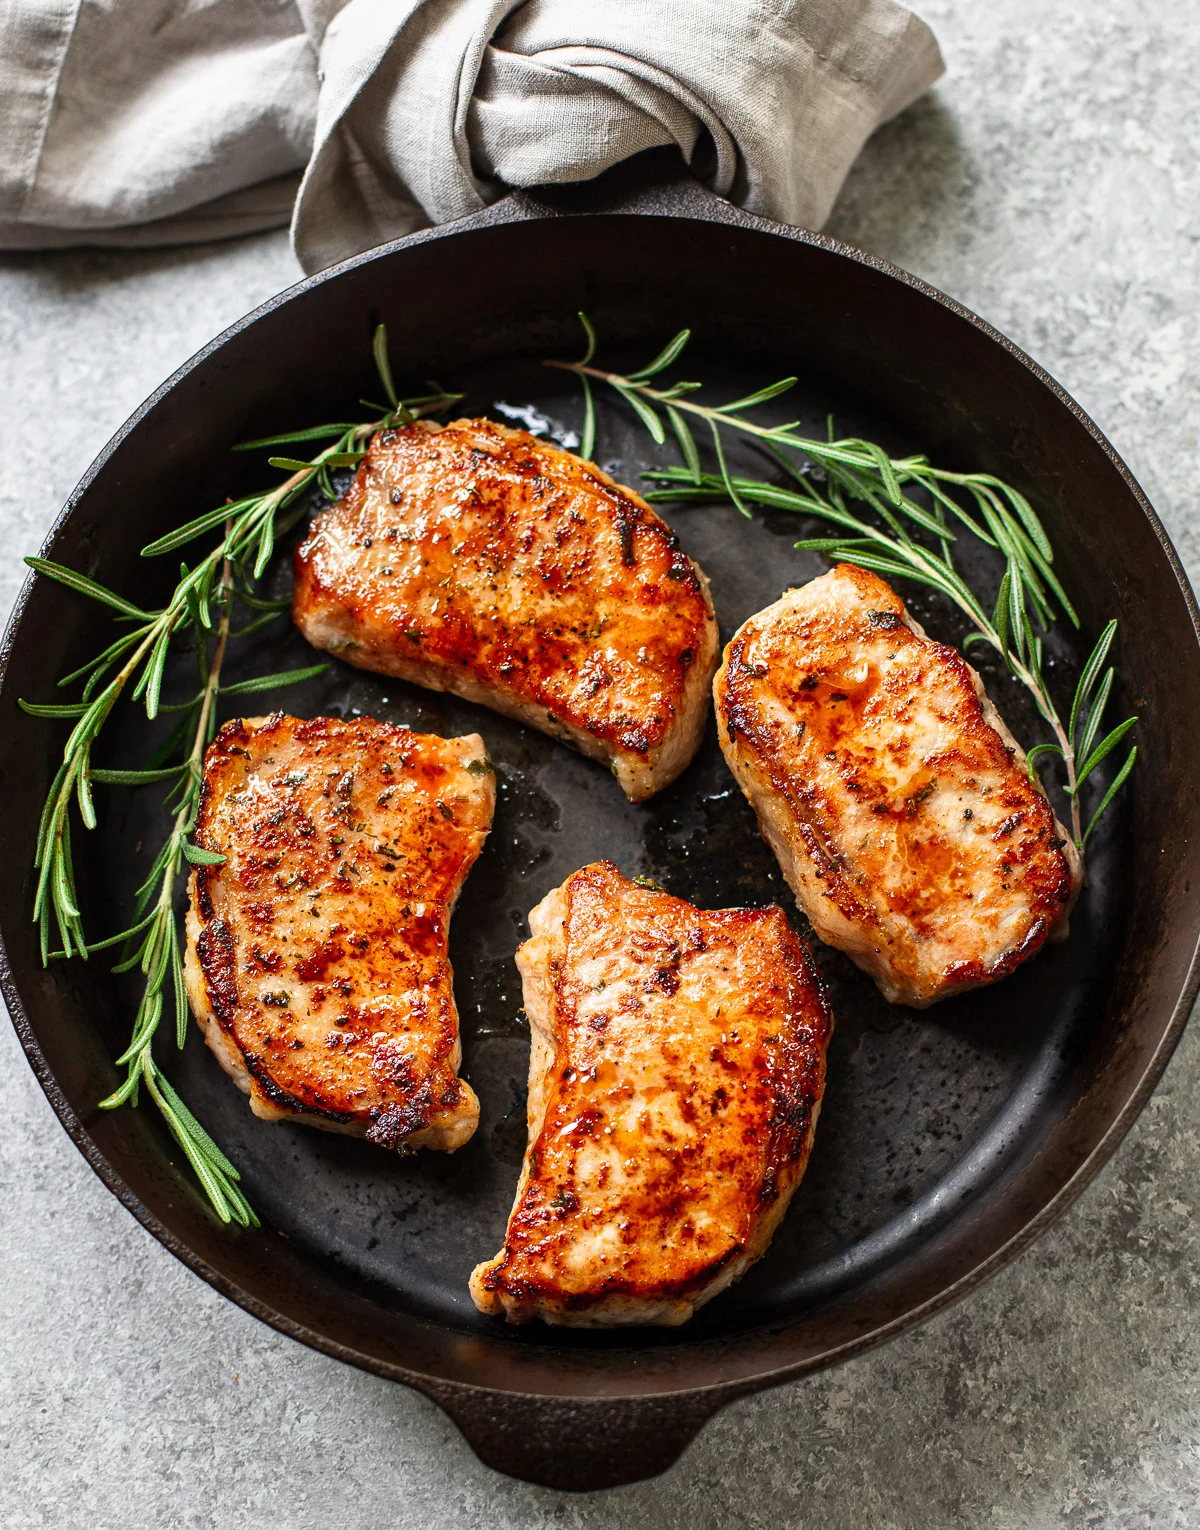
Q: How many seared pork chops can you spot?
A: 4